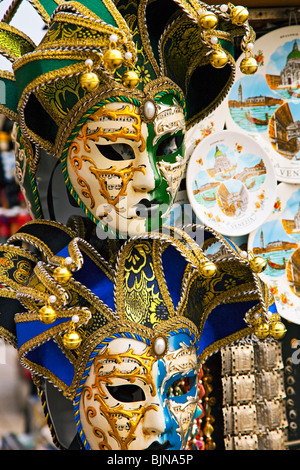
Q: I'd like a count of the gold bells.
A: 14